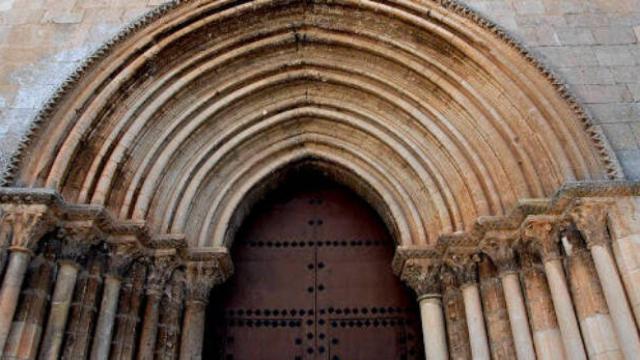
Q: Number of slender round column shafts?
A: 10